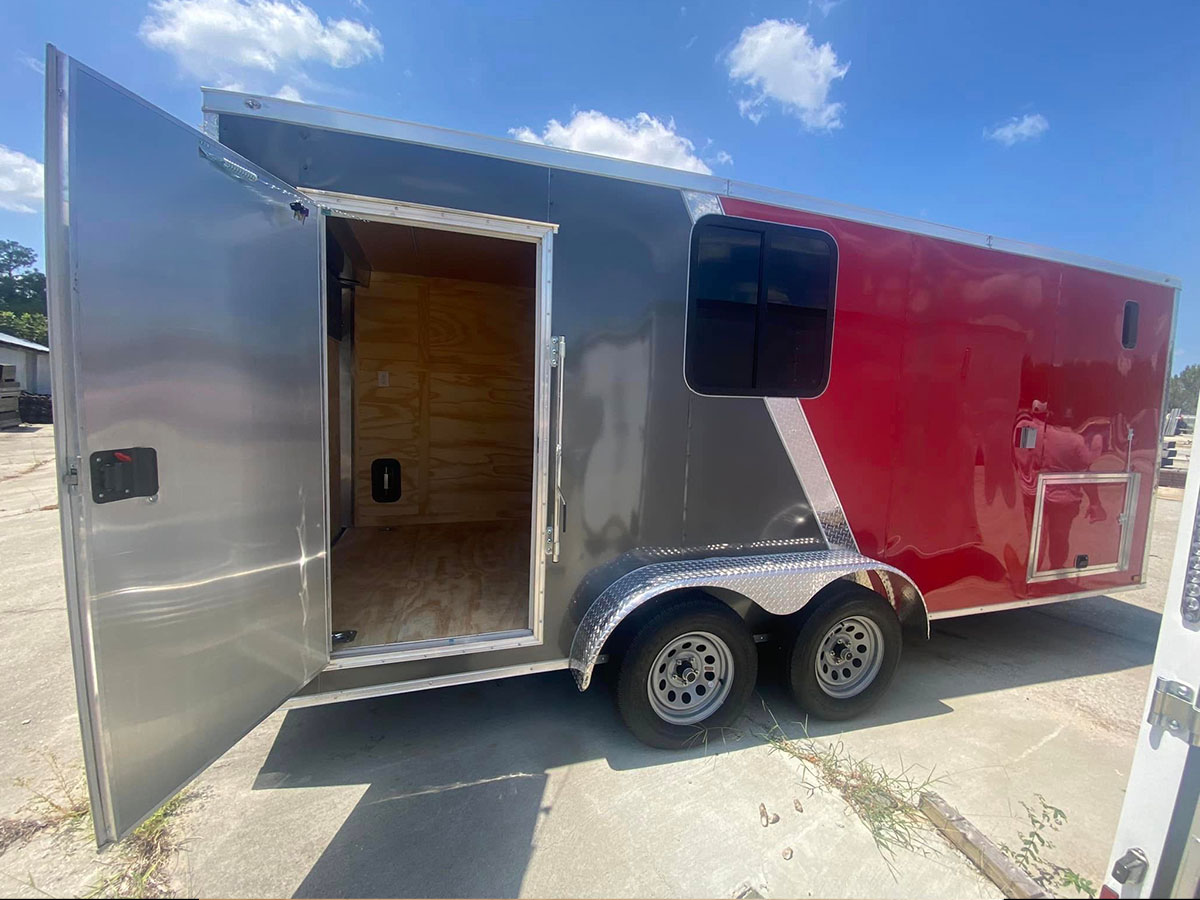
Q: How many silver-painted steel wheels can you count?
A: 2